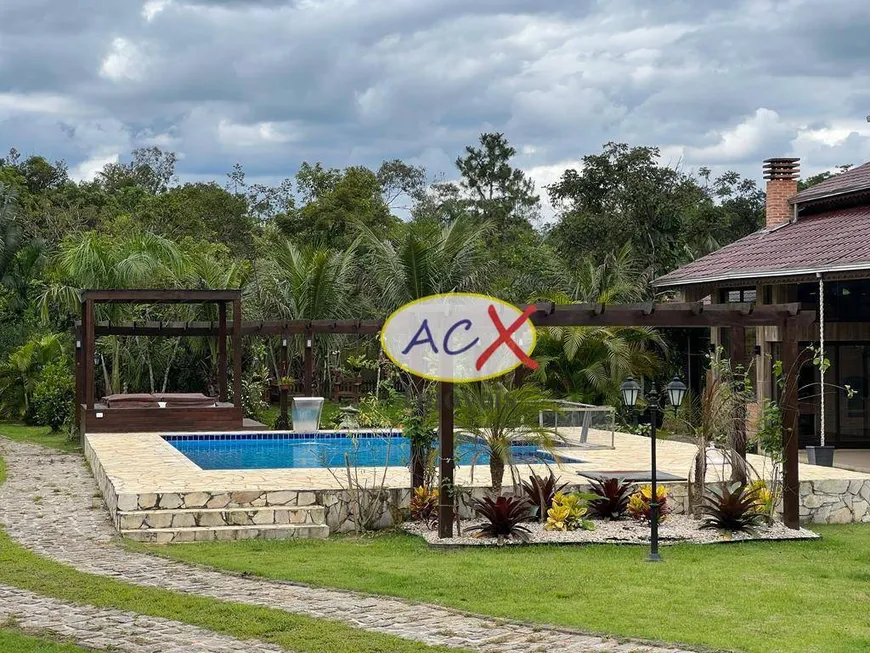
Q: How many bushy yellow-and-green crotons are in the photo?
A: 4